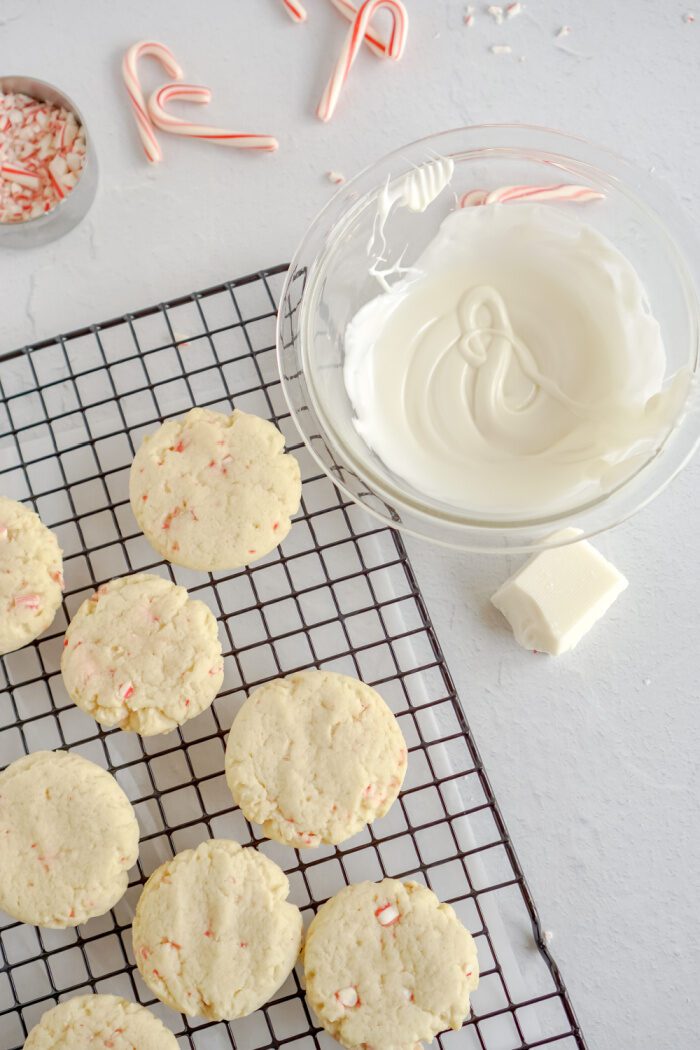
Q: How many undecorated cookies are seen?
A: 8